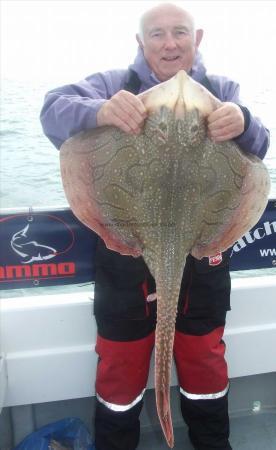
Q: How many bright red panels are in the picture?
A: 2